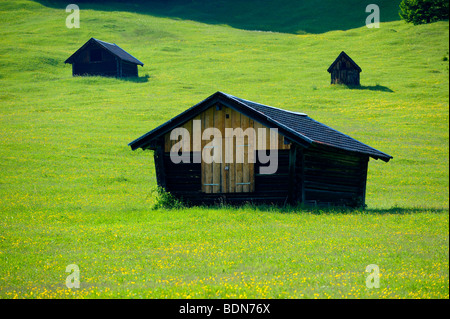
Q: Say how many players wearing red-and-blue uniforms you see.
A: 0